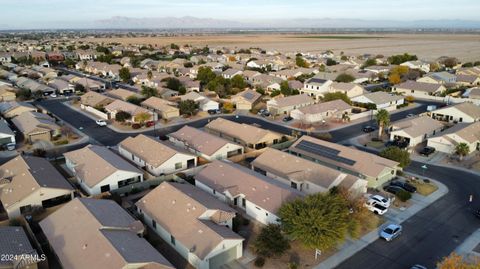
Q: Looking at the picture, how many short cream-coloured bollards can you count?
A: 0